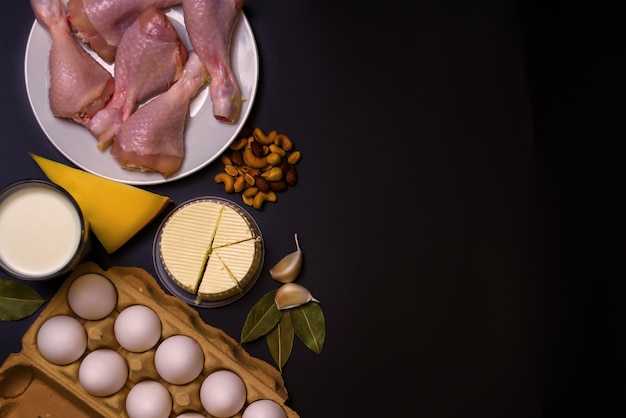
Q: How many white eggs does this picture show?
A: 9